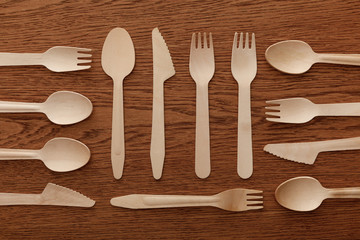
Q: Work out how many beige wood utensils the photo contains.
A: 13